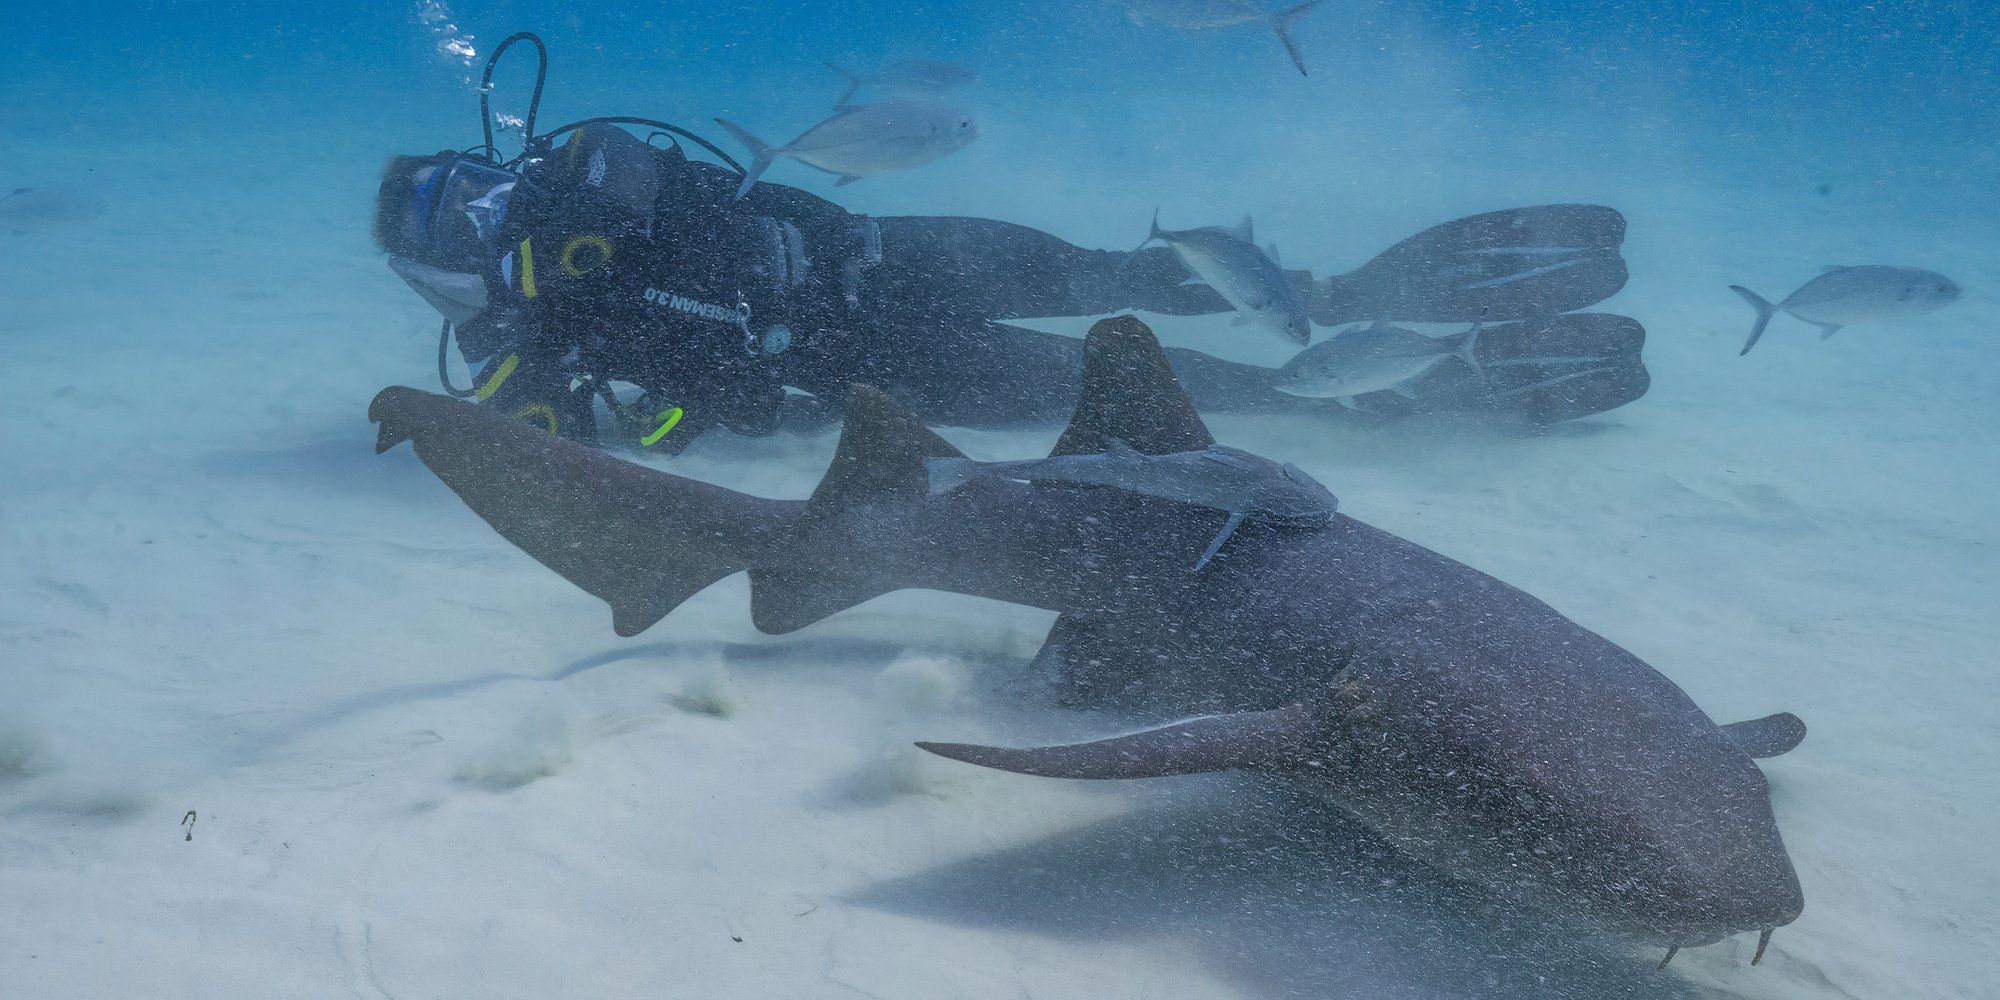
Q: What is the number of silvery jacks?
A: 7